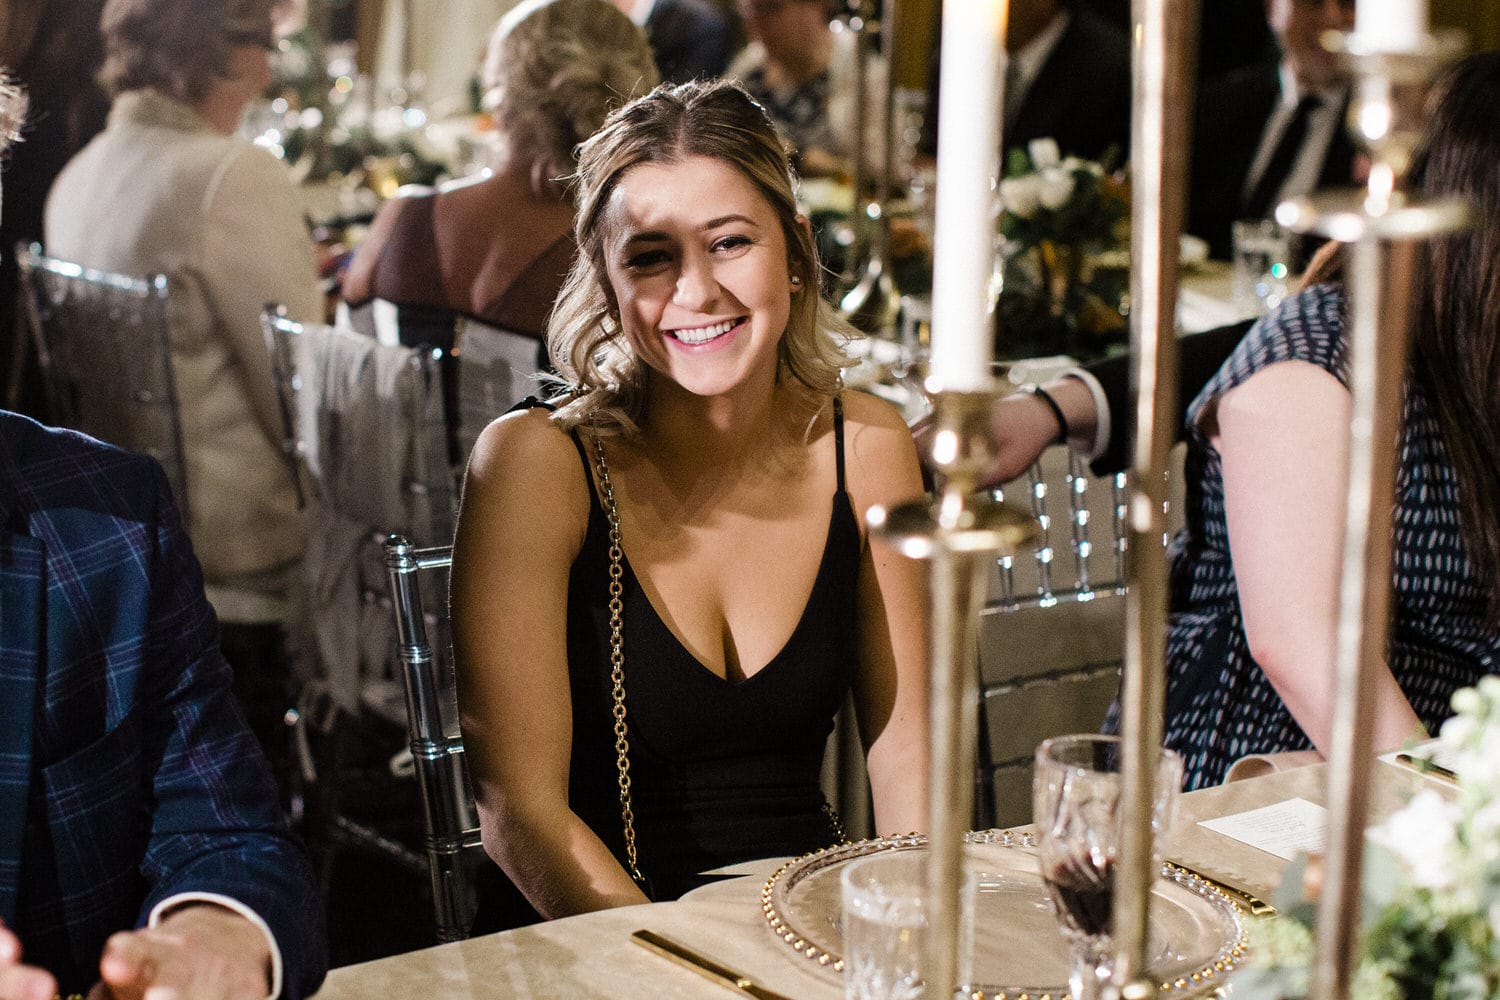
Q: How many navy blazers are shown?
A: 1